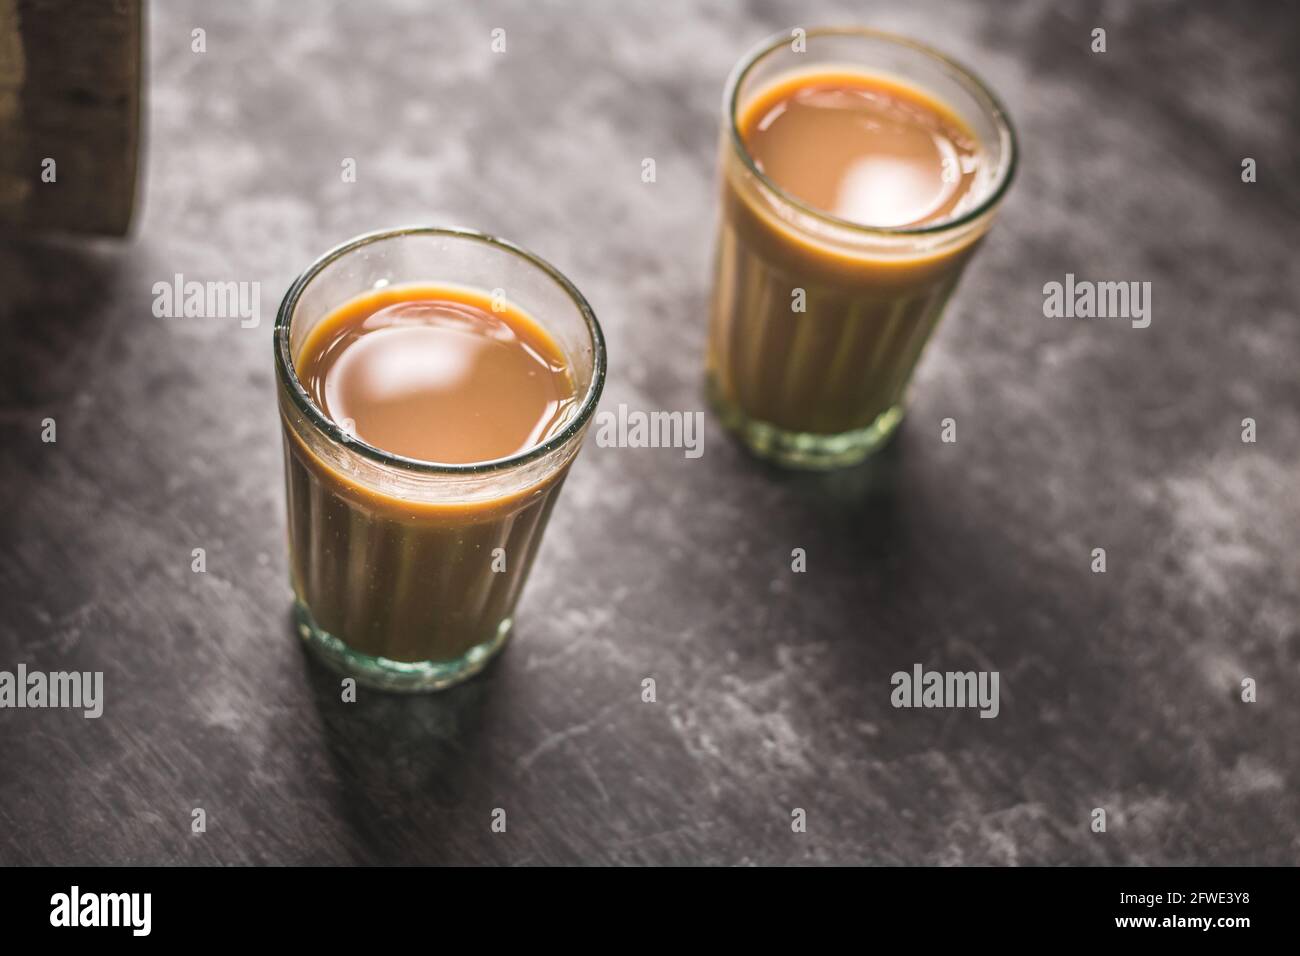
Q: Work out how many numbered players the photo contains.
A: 0